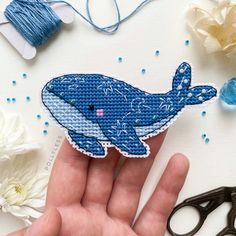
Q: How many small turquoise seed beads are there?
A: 15